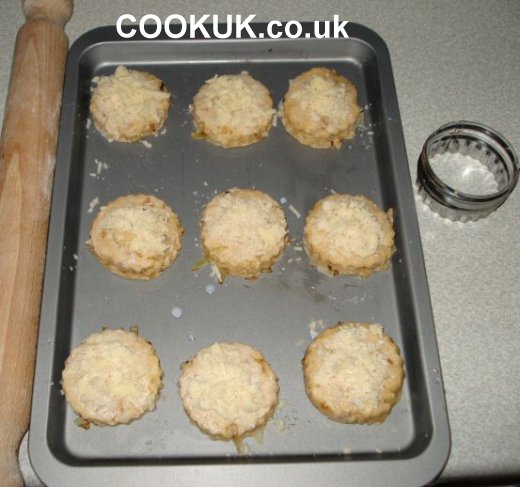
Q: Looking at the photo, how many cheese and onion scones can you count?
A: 9